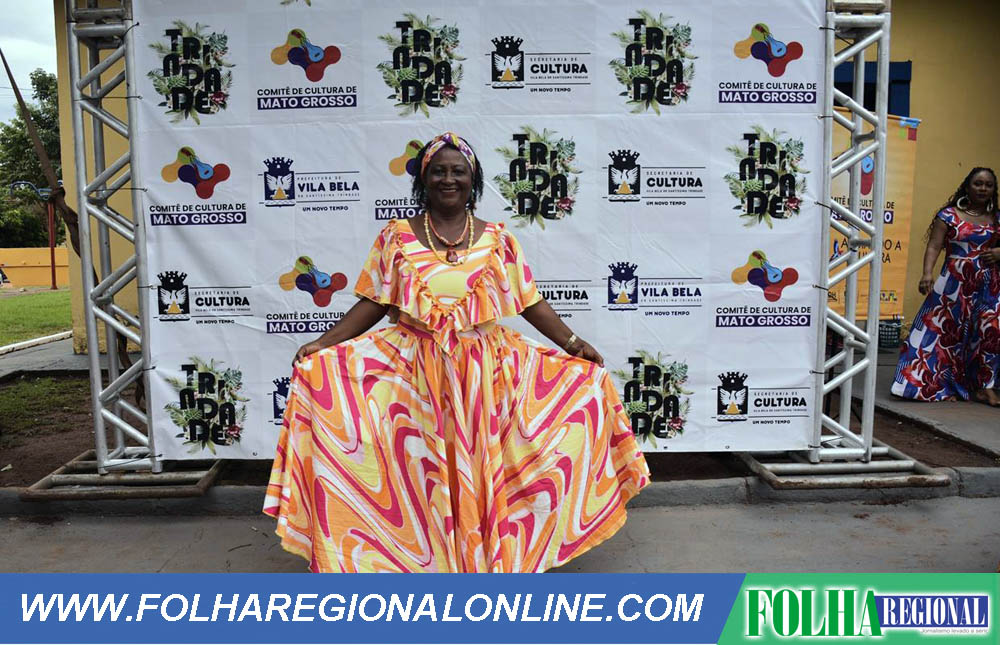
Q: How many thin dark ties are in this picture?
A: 12